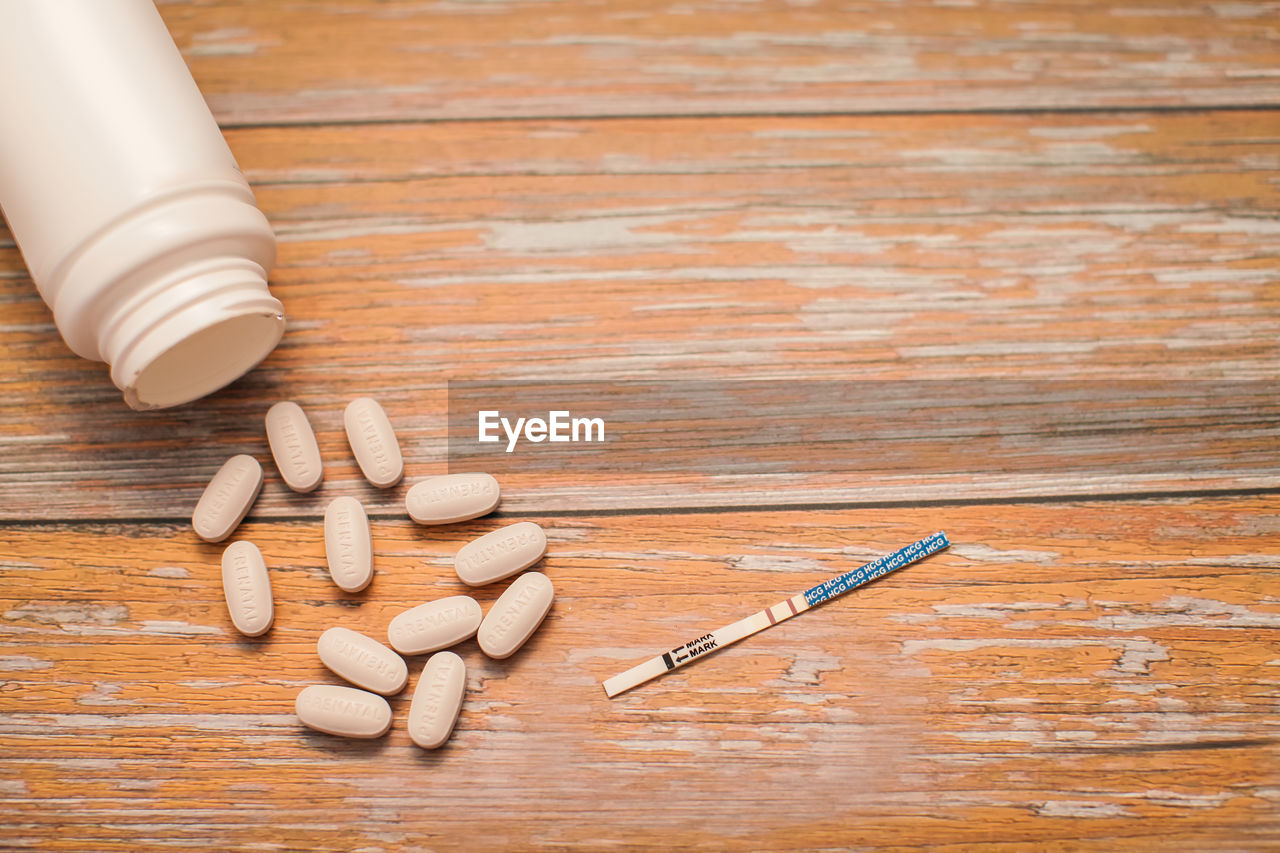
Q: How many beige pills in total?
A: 12